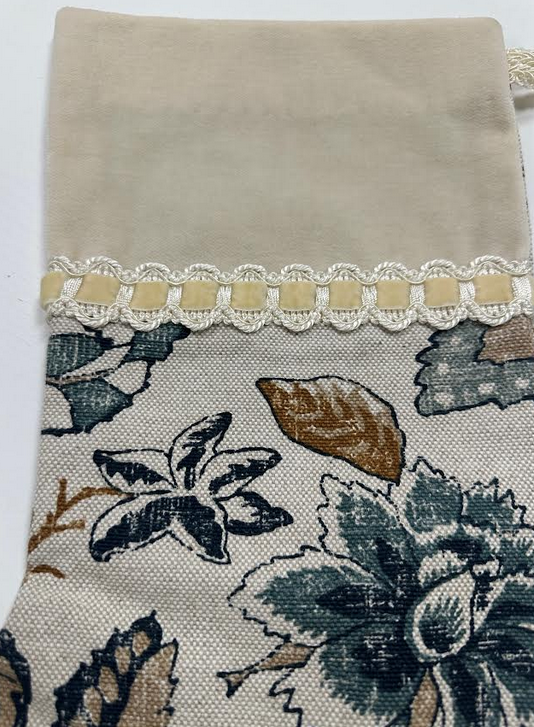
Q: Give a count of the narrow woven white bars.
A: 10